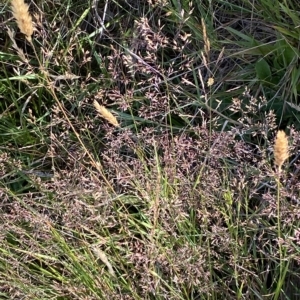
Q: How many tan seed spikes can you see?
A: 3